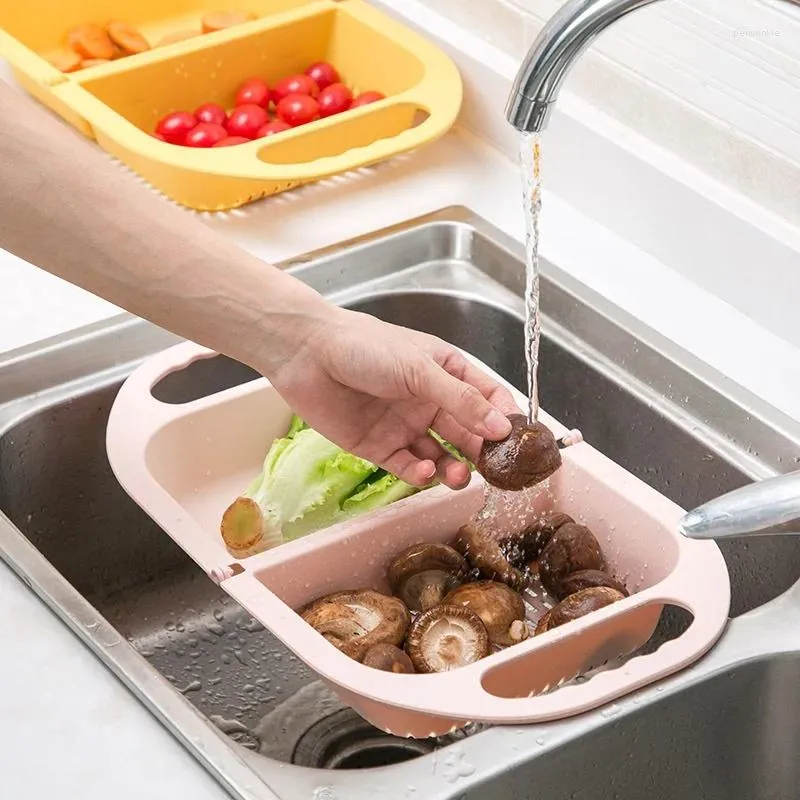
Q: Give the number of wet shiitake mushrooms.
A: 11